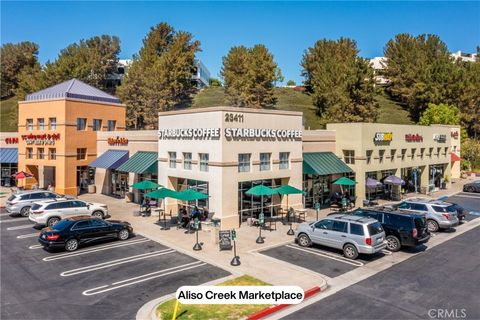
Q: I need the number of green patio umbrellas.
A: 6